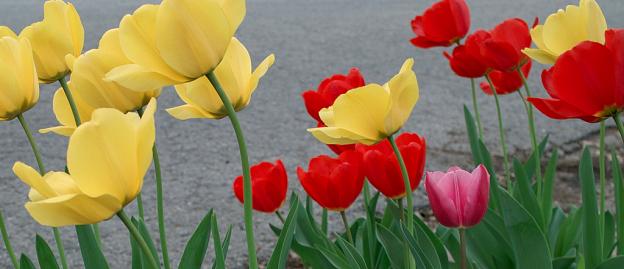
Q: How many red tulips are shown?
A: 10